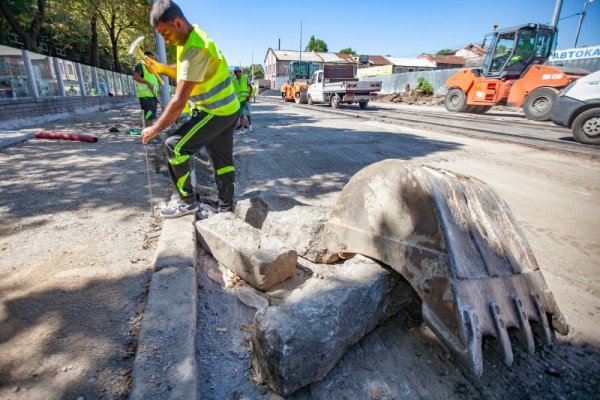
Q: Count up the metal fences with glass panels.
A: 1